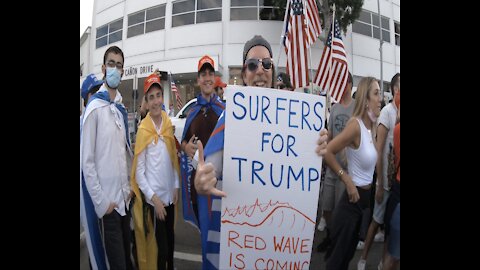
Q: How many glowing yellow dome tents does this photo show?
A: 0